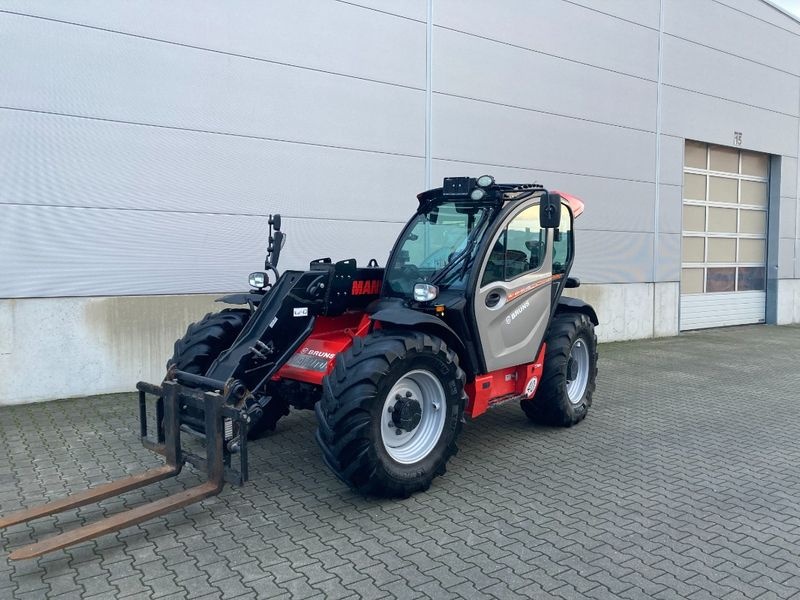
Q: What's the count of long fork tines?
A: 2